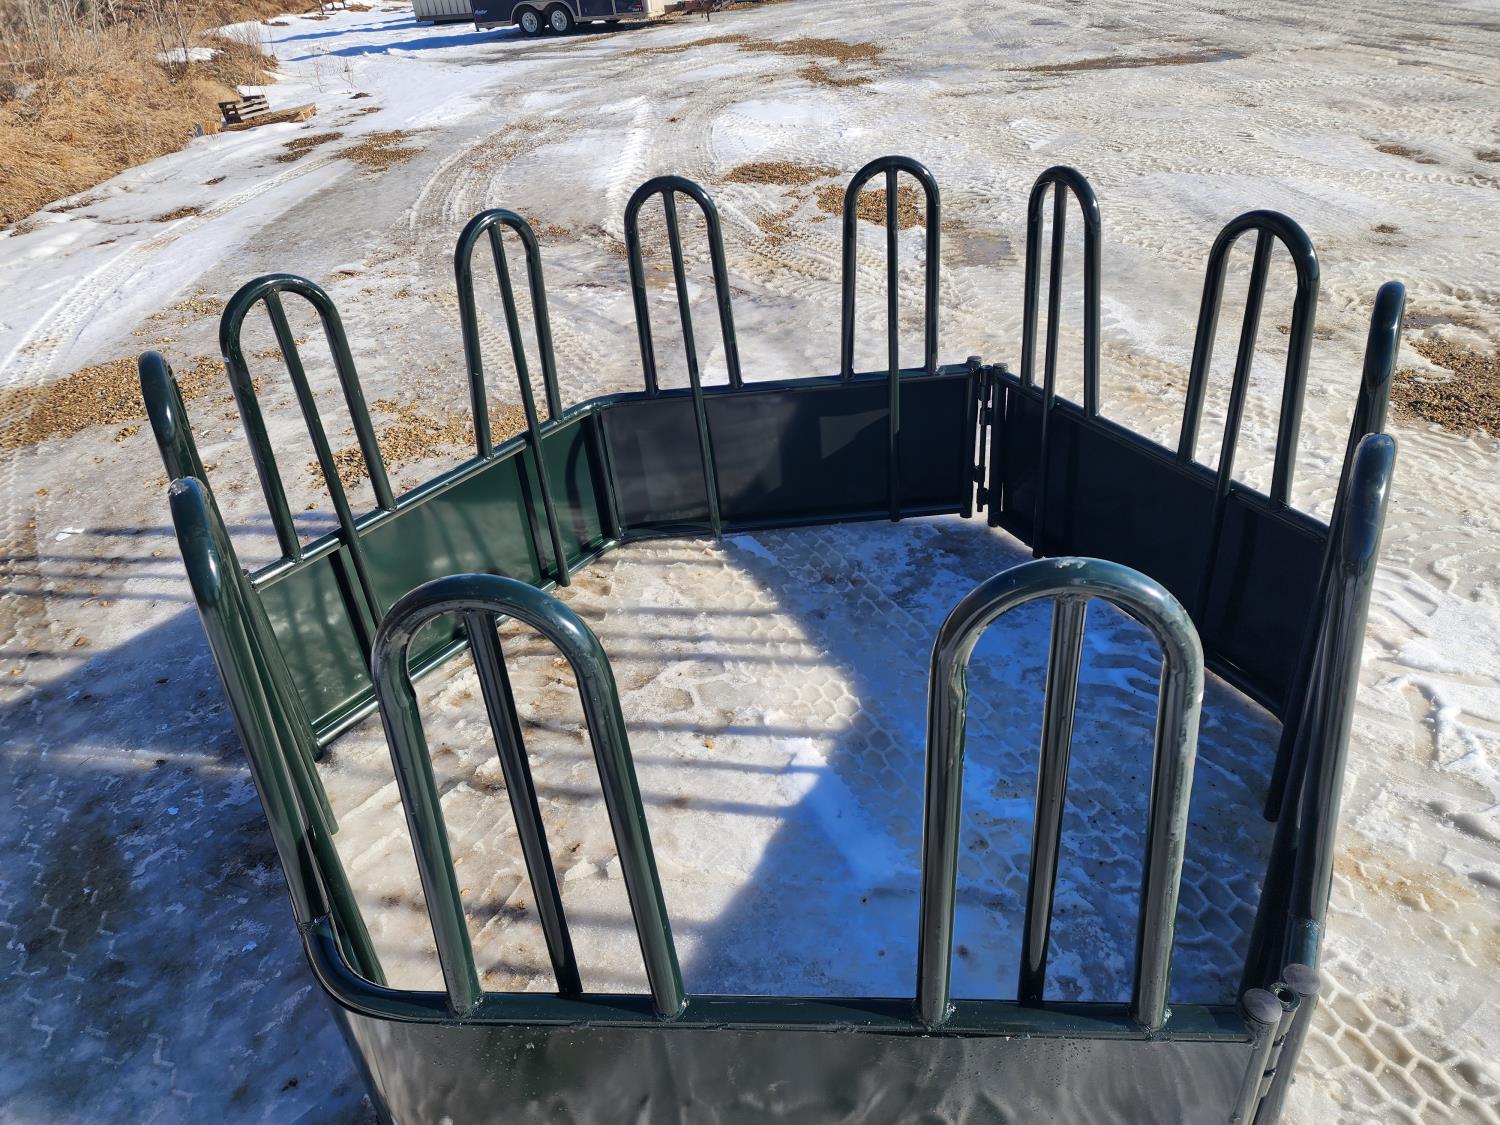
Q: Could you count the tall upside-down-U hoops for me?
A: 12